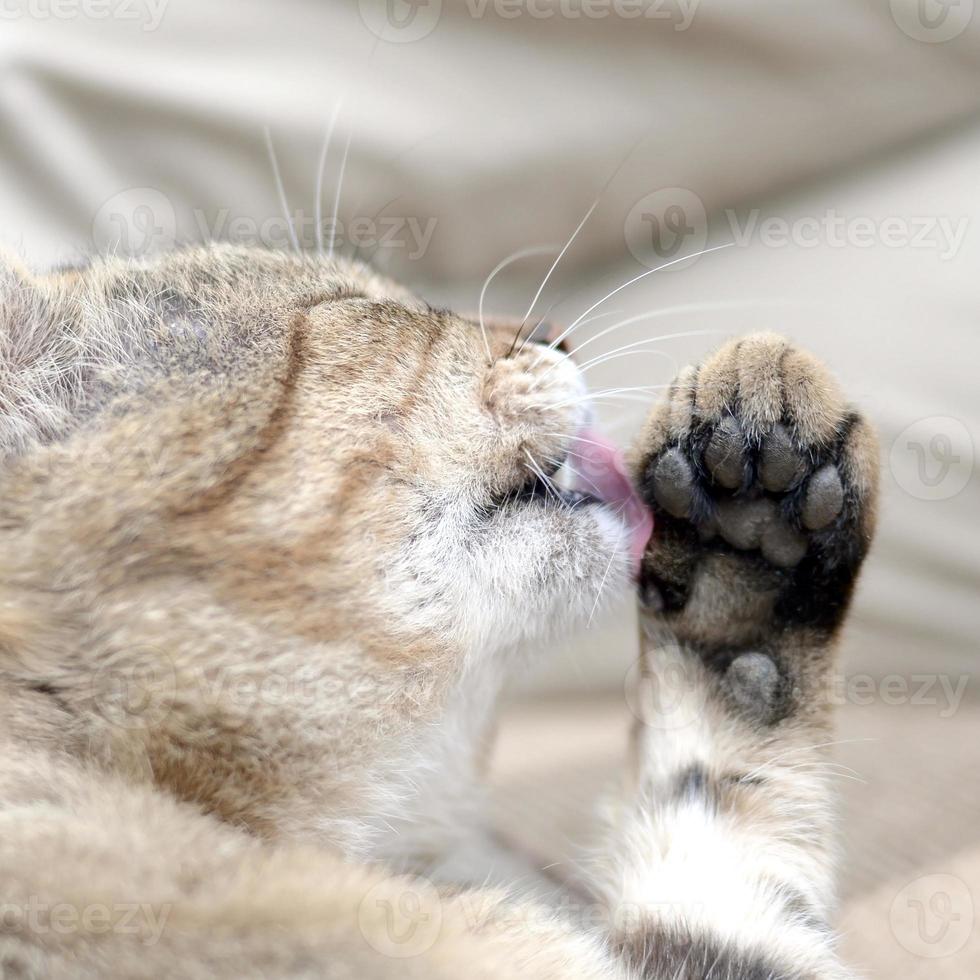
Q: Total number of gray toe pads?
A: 4